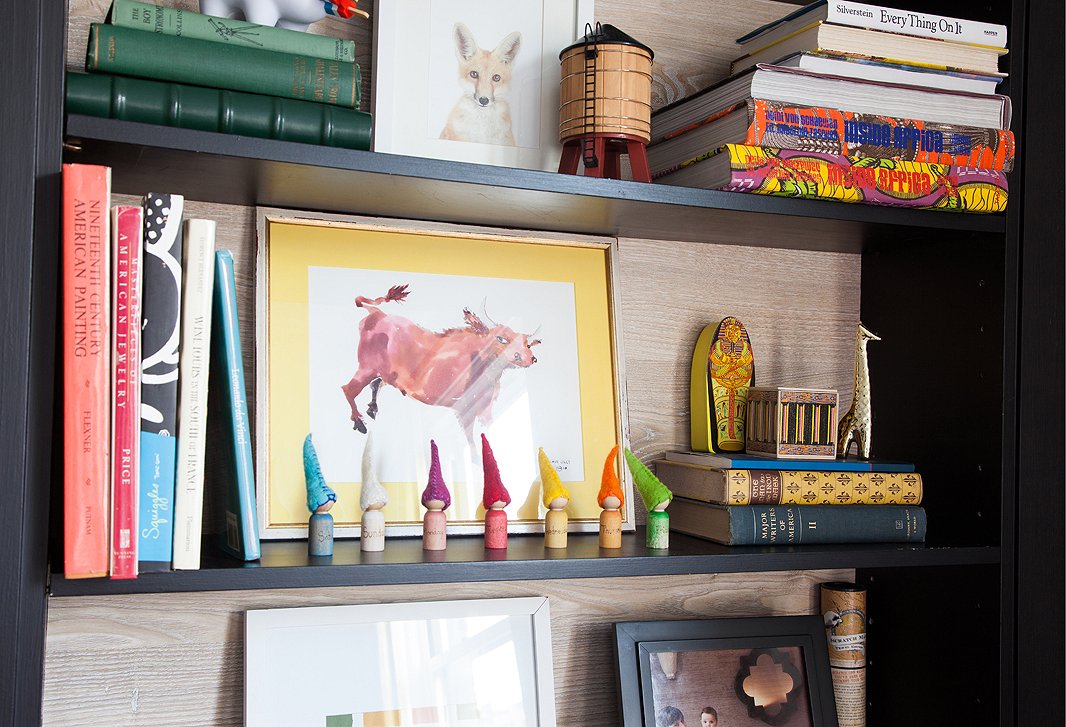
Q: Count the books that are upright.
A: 5